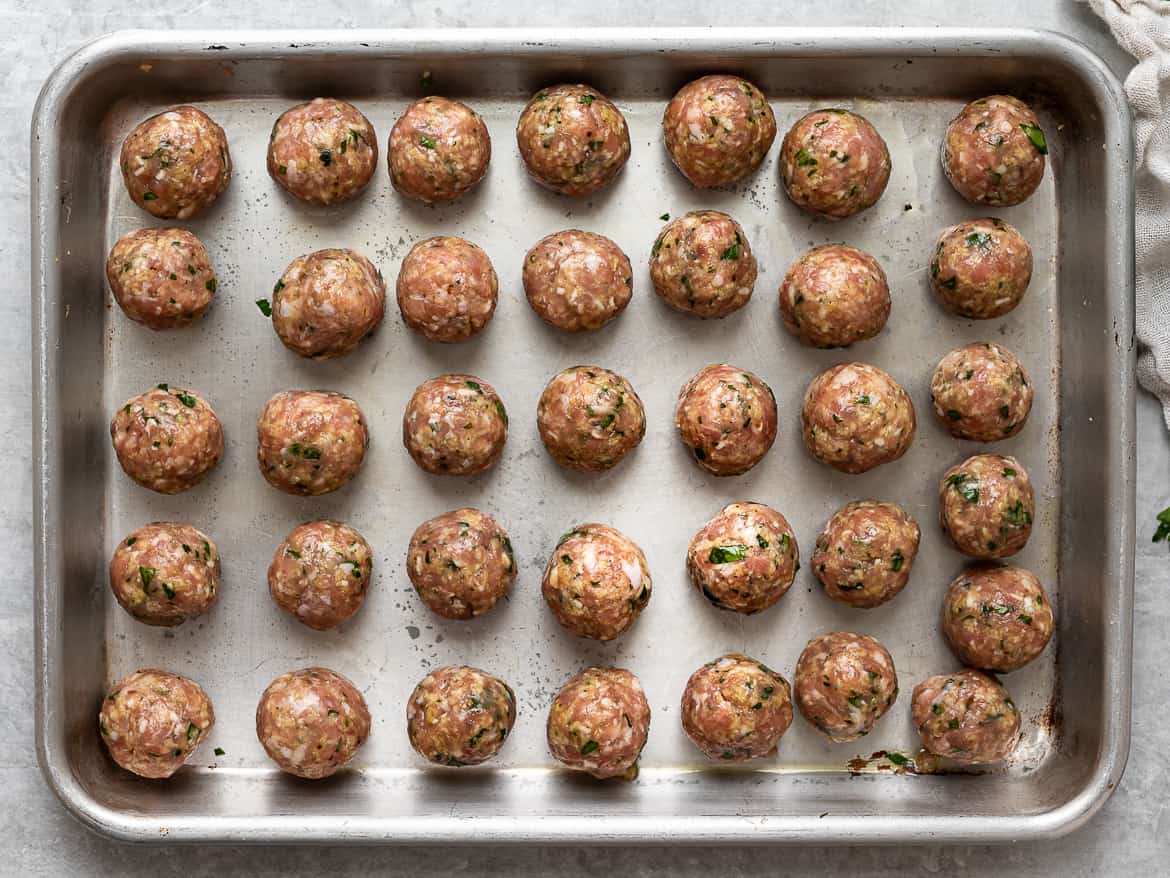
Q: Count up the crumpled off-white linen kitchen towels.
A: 1